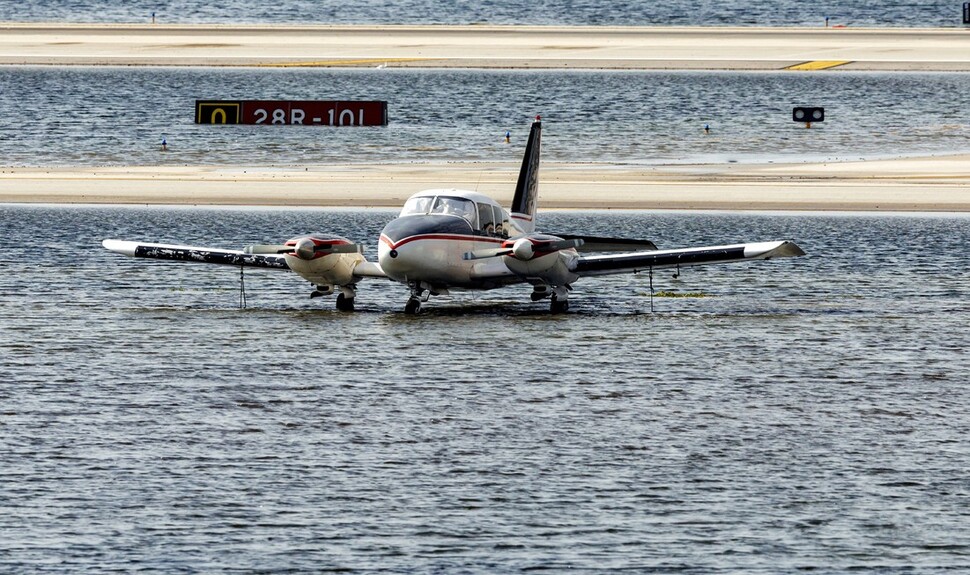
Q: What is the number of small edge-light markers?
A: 5